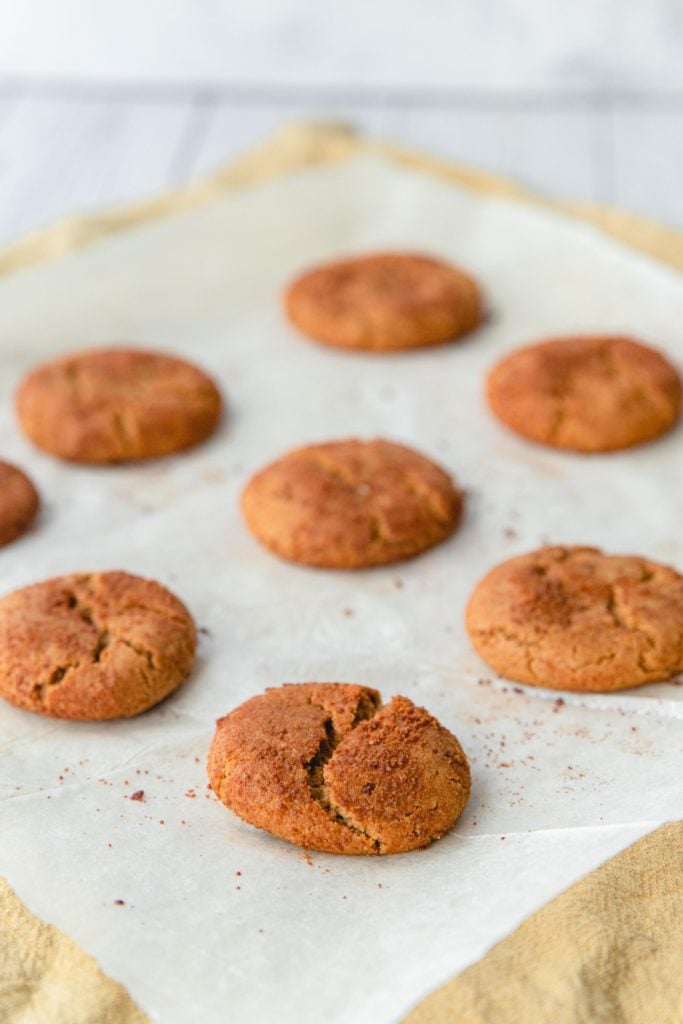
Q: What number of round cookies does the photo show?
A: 8